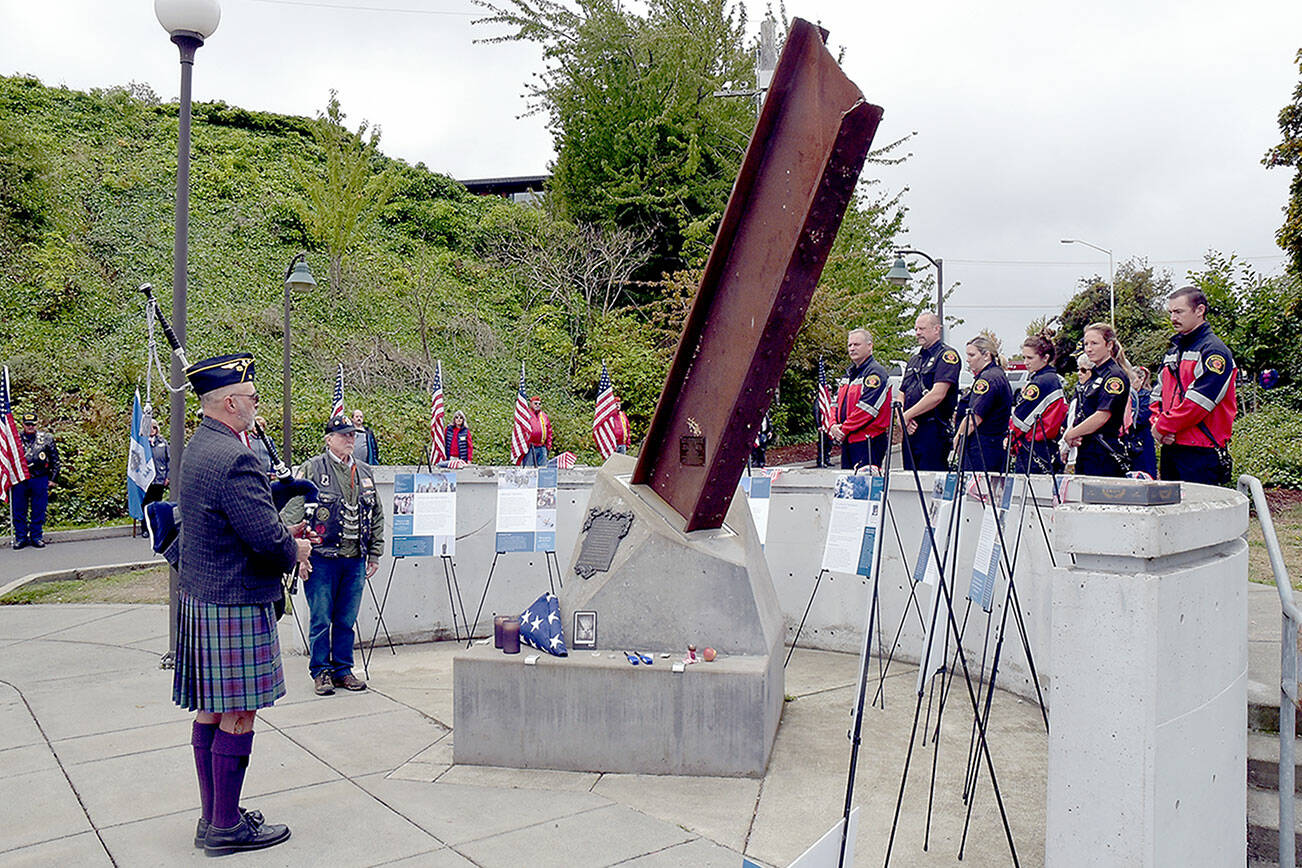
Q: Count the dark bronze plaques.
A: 2